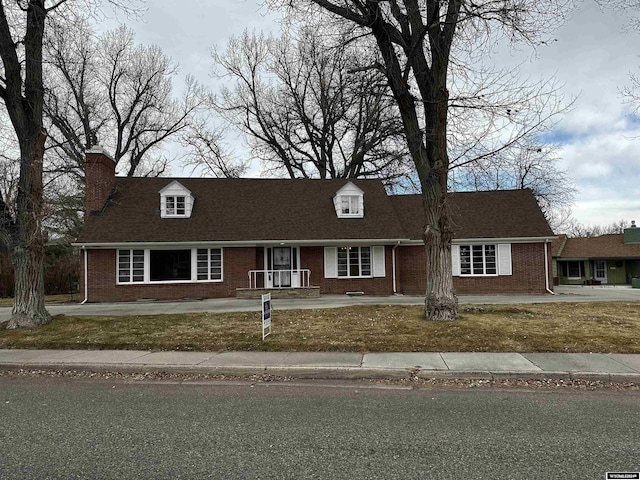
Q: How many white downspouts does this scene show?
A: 3